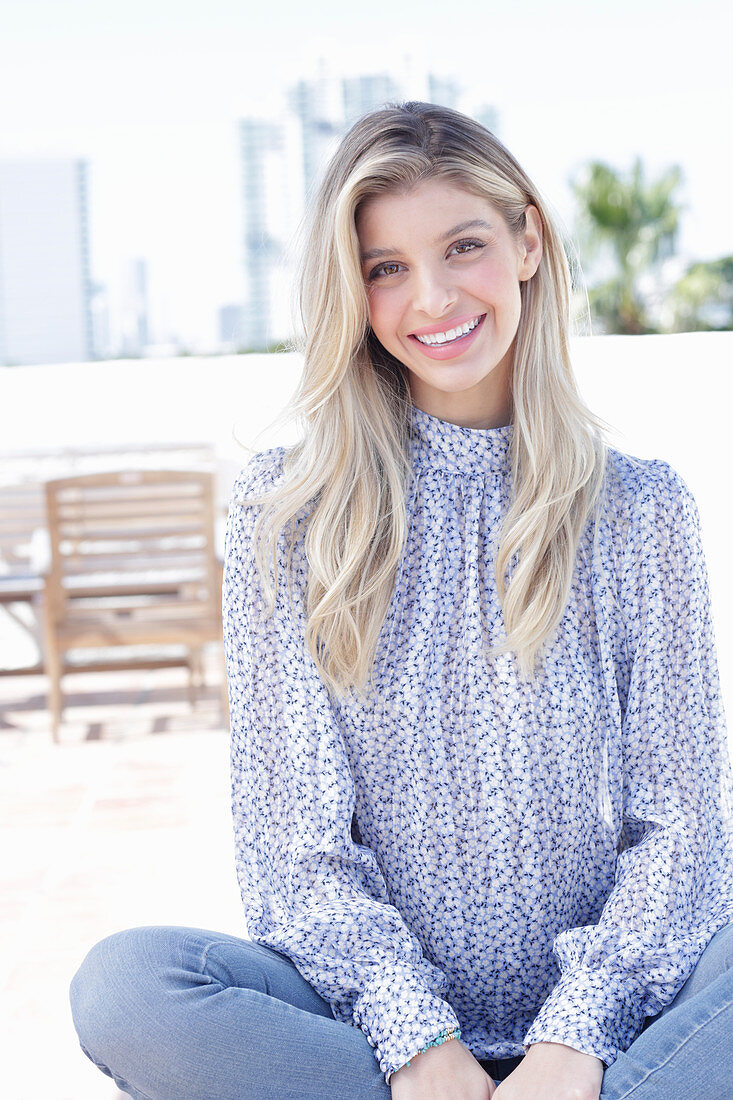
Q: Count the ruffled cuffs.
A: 2